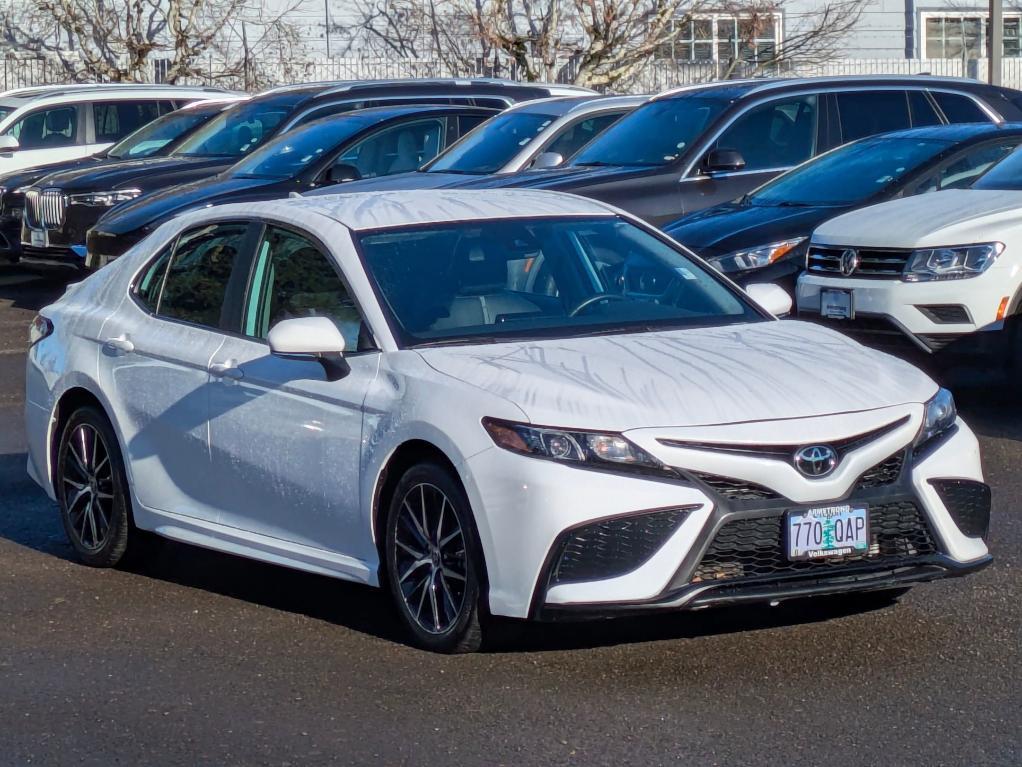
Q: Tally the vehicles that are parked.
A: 9